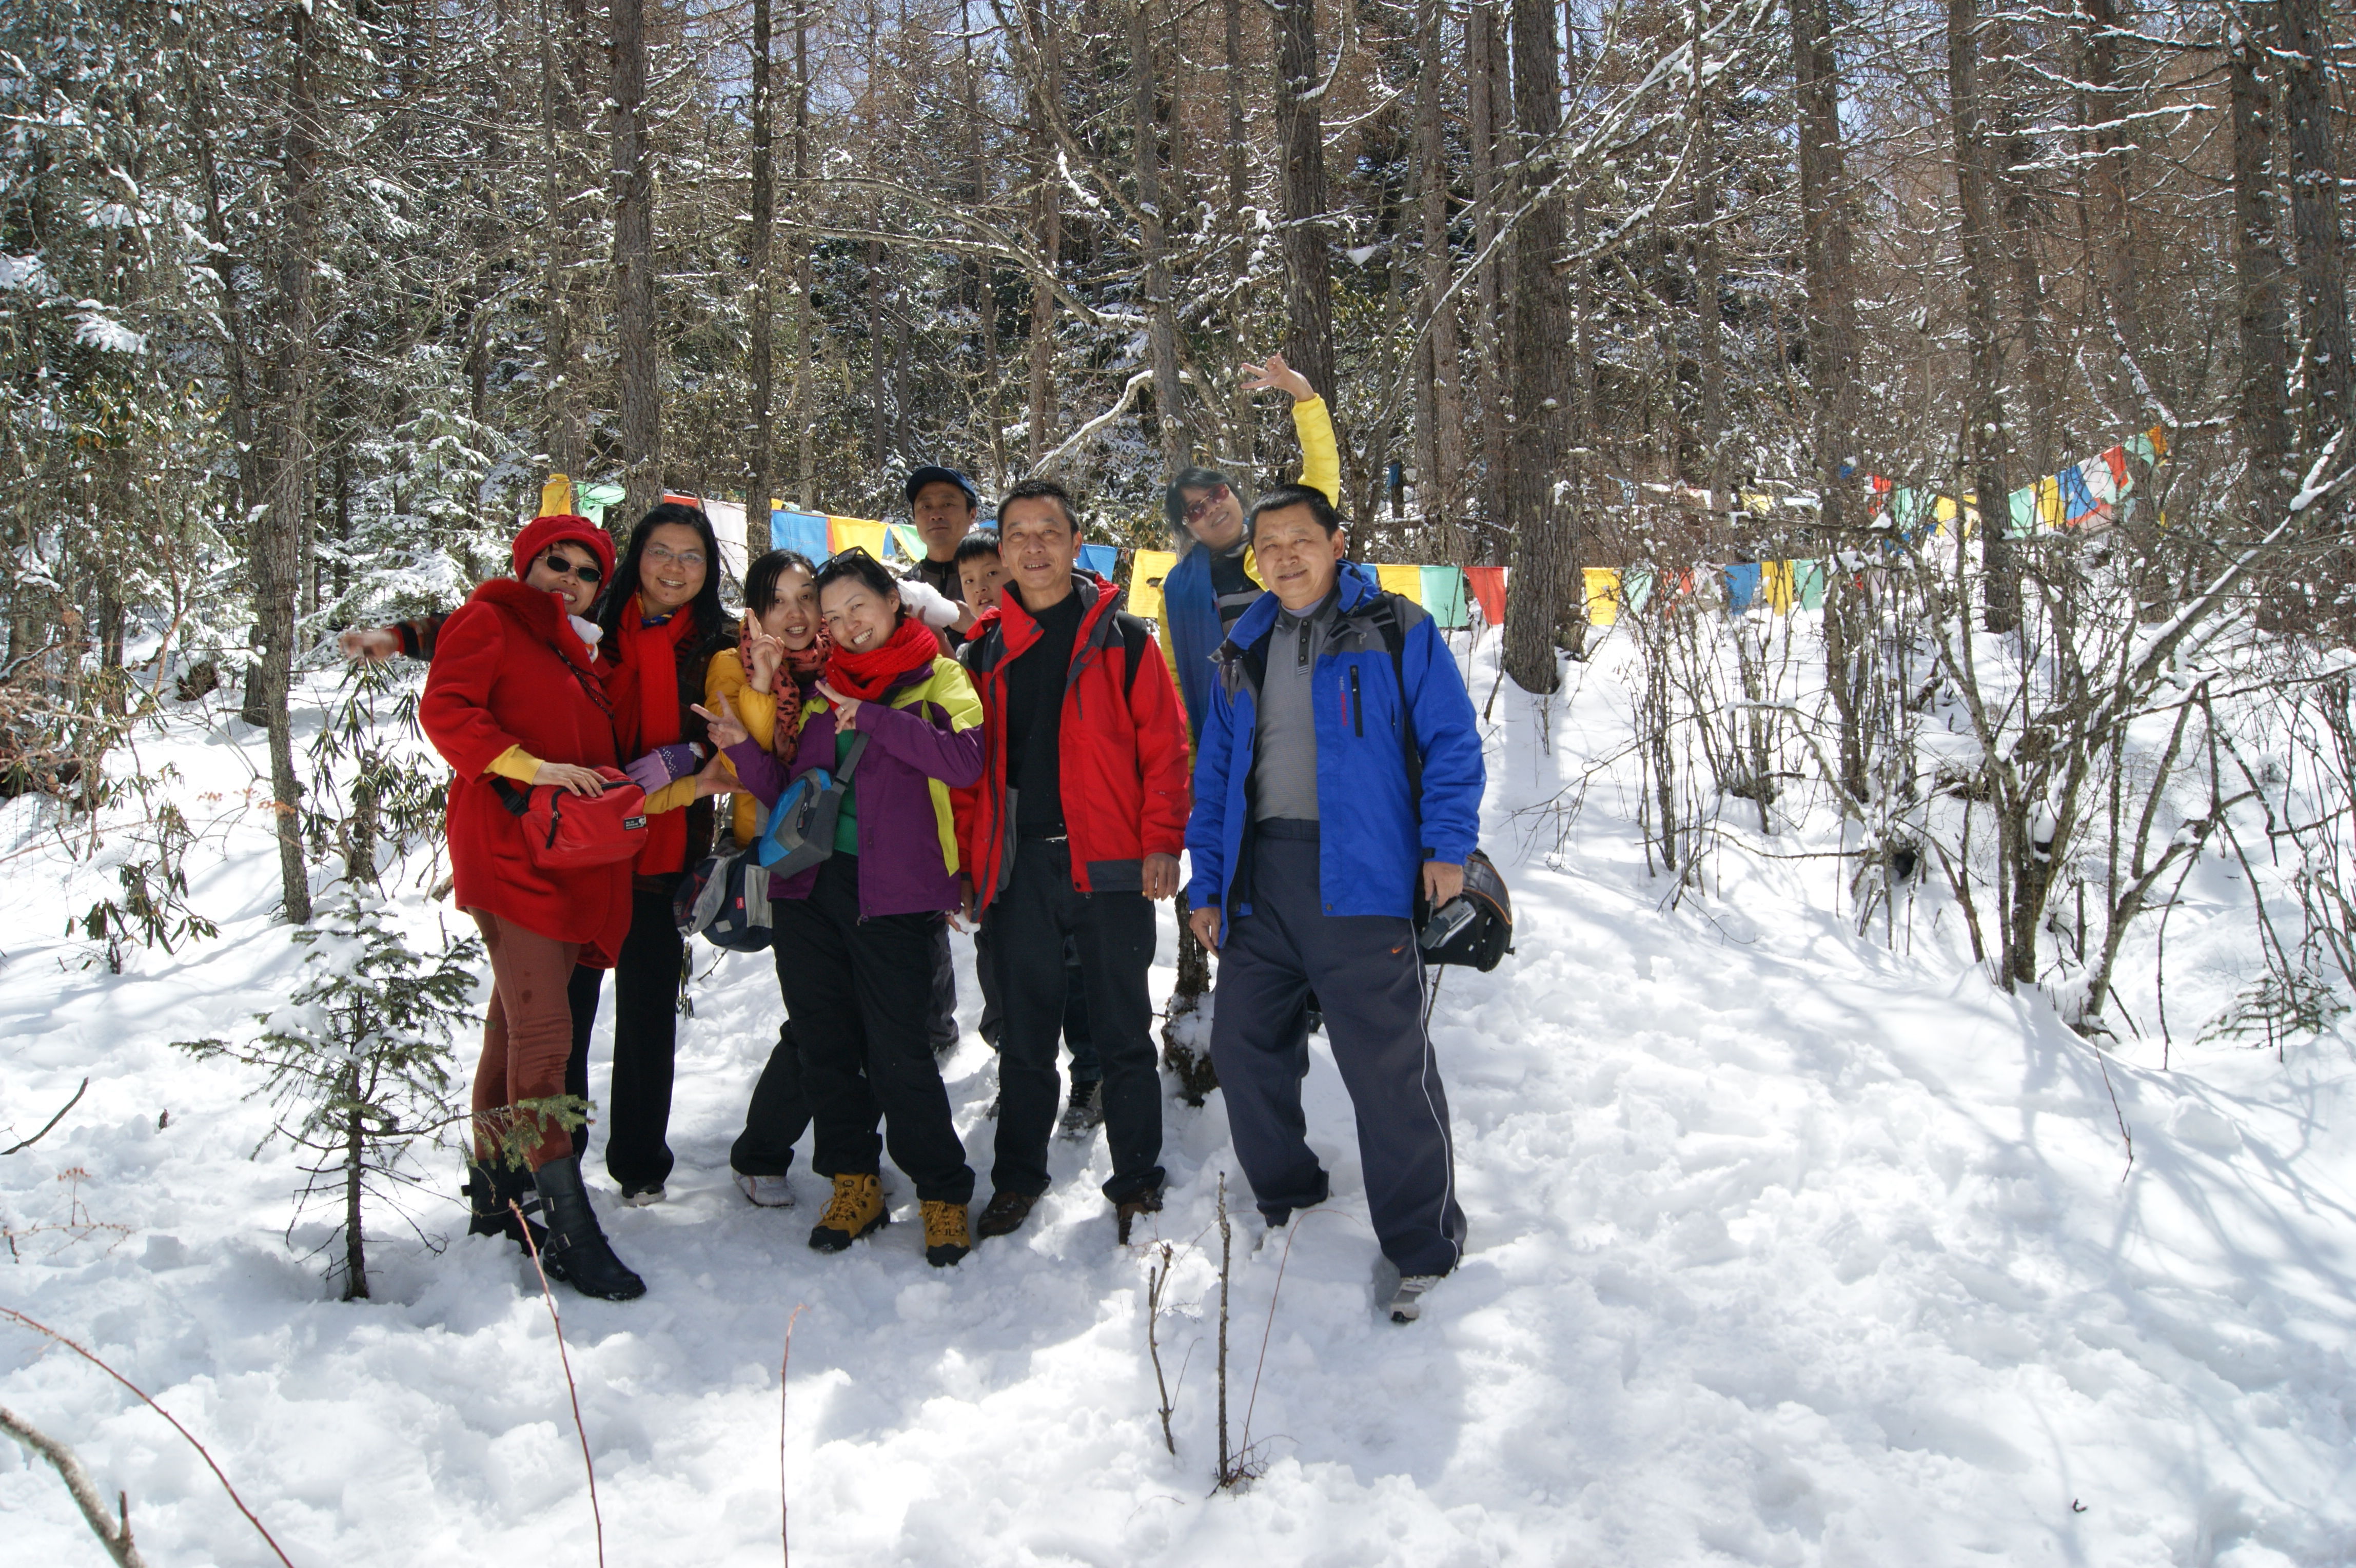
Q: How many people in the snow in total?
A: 9